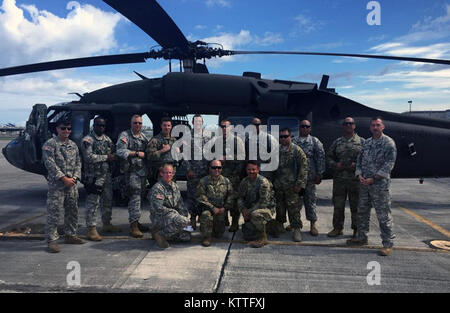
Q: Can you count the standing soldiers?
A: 11